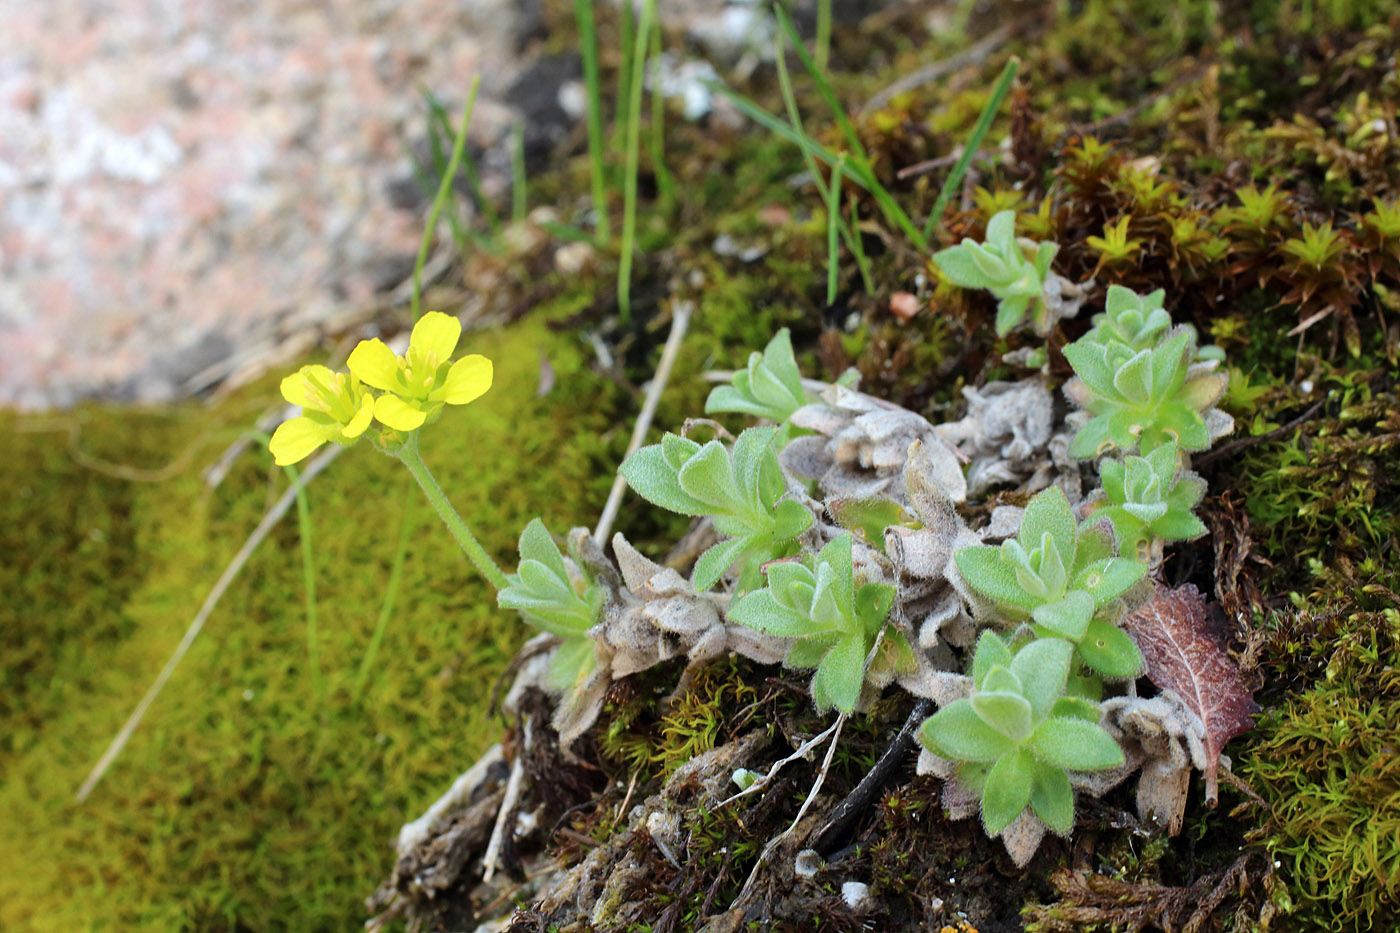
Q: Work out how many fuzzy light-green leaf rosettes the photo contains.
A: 10